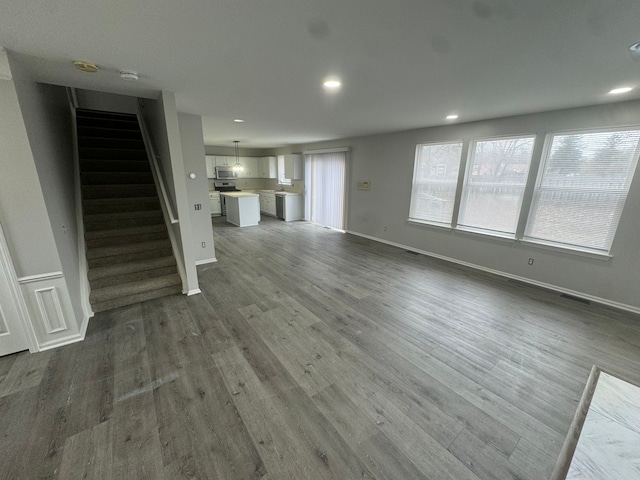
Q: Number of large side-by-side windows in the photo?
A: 3